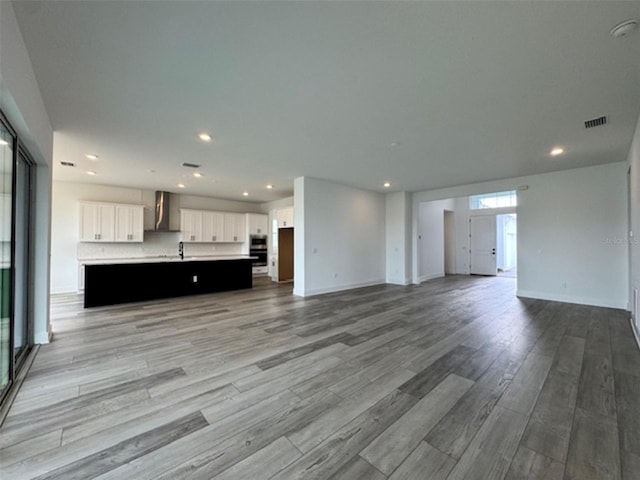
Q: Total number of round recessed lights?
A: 9